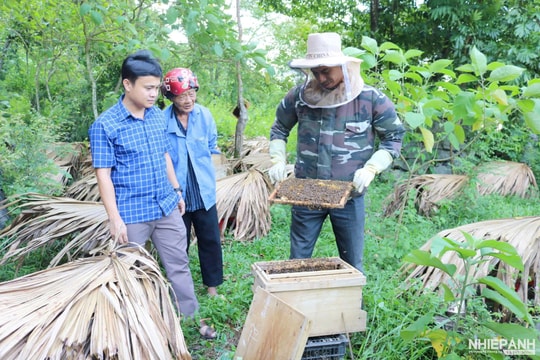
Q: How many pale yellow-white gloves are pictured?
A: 2